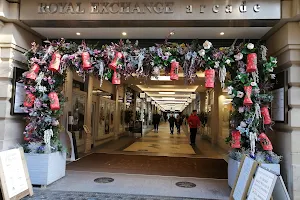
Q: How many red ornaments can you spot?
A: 14